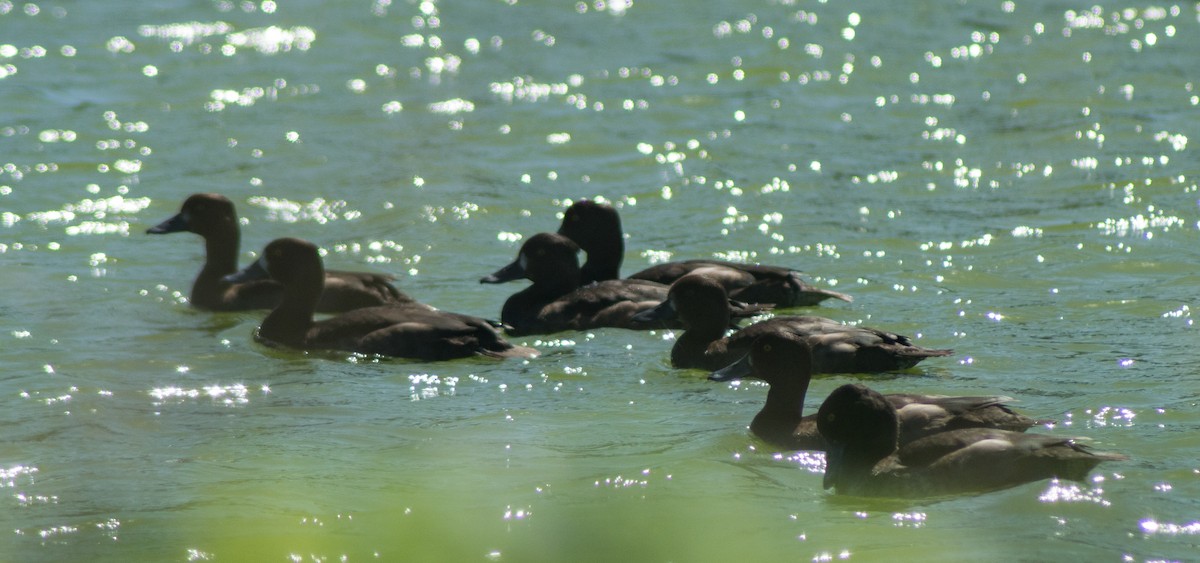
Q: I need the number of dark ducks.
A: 7